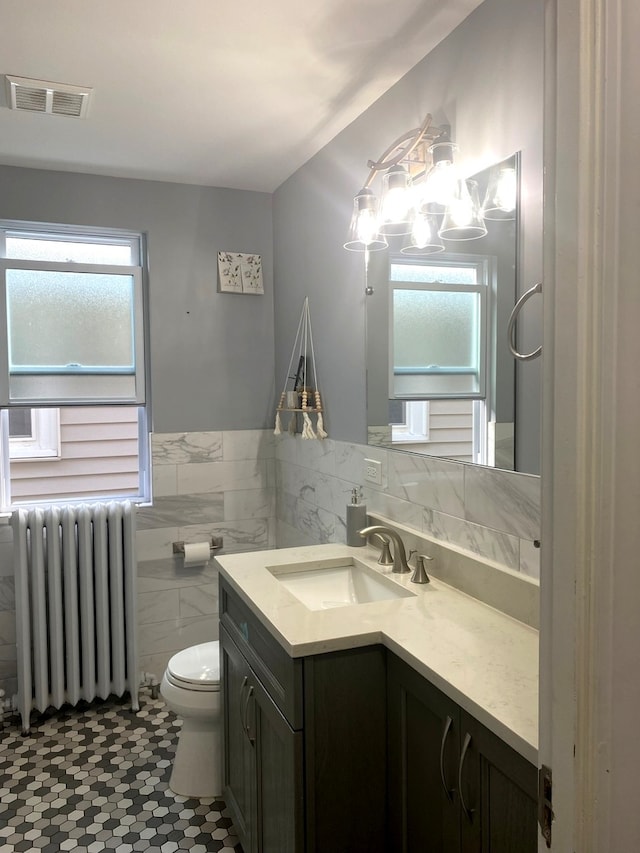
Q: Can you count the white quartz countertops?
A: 1